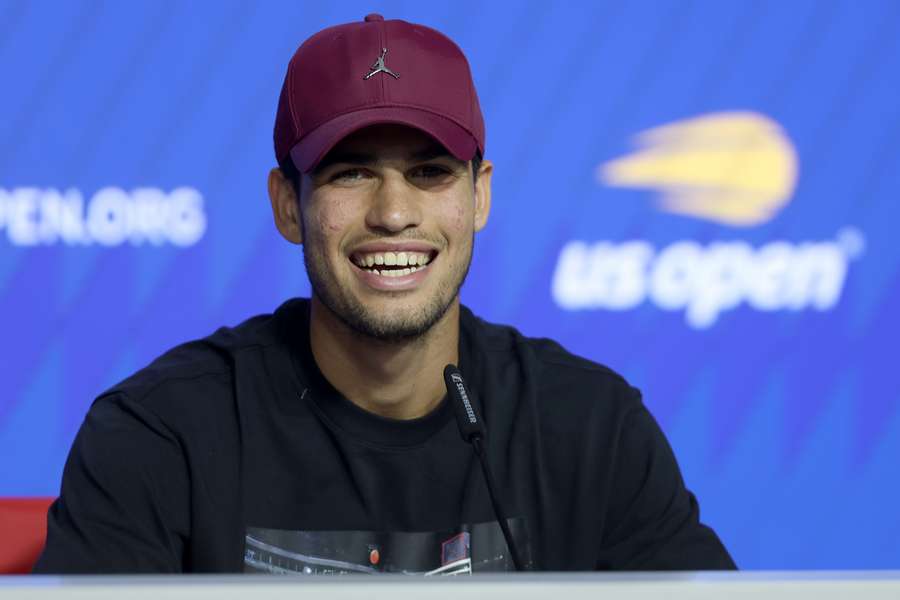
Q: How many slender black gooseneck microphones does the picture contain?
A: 1